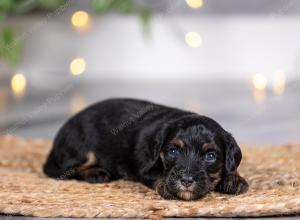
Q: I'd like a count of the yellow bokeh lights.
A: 7